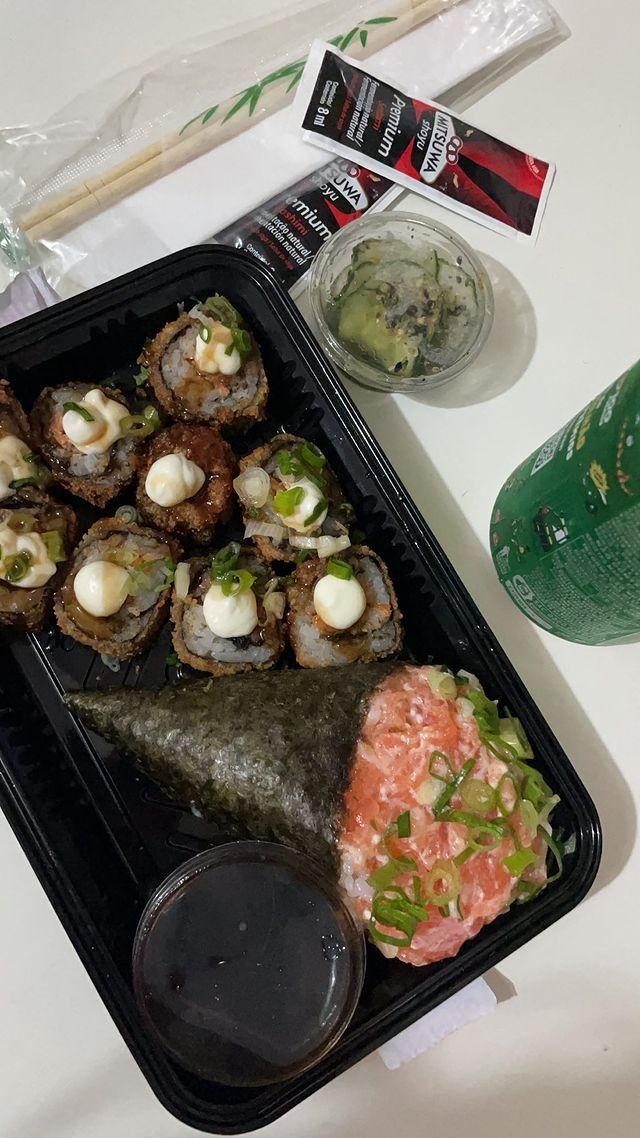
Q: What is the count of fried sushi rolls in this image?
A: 9